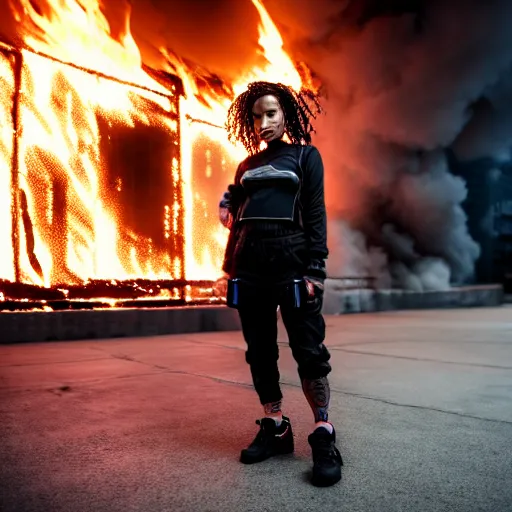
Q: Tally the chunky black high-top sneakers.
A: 2